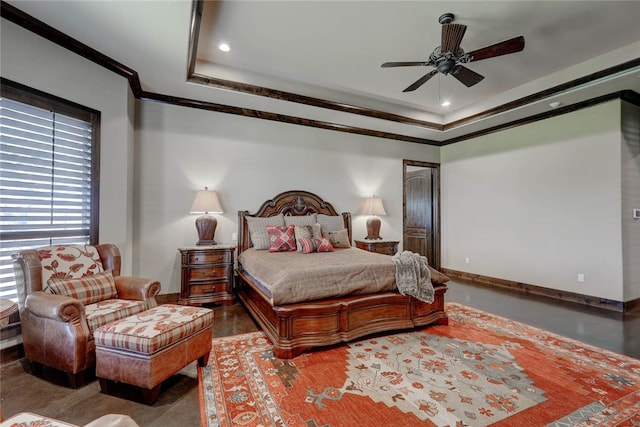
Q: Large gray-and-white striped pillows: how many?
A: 3